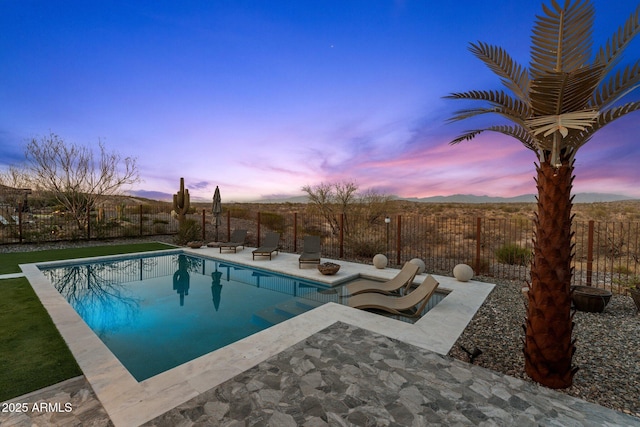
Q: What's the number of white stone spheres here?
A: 3